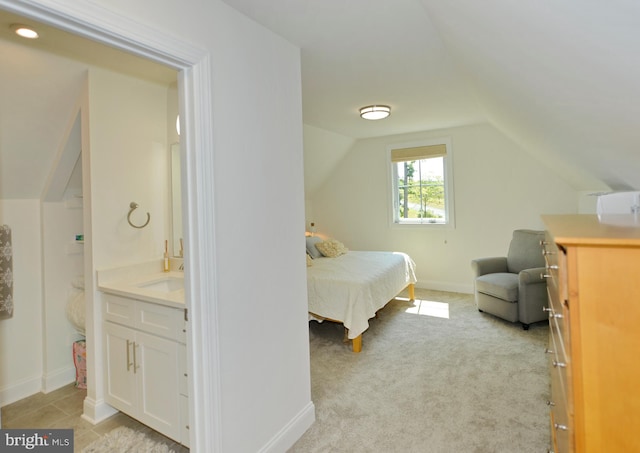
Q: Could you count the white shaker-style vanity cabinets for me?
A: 1